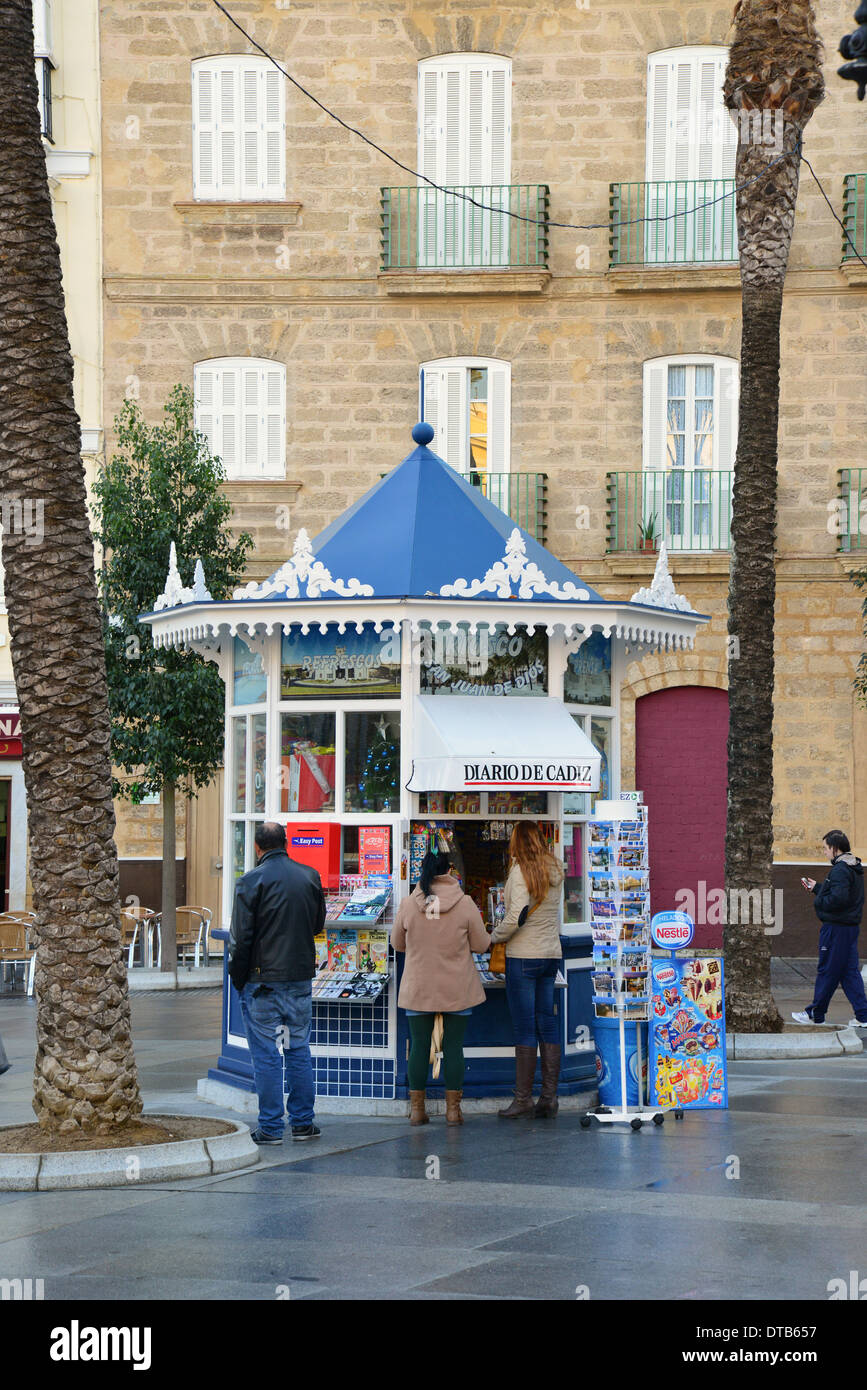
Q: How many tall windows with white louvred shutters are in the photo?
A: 6